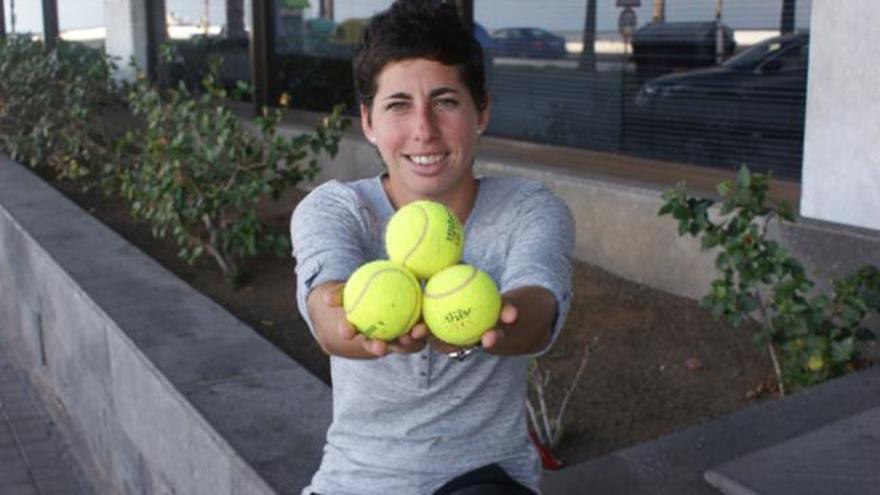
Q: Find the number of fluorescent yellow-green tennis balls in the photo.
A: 3